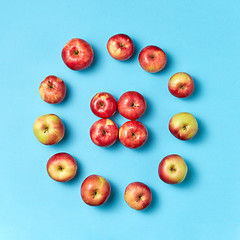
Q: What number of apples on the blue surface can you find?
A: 15